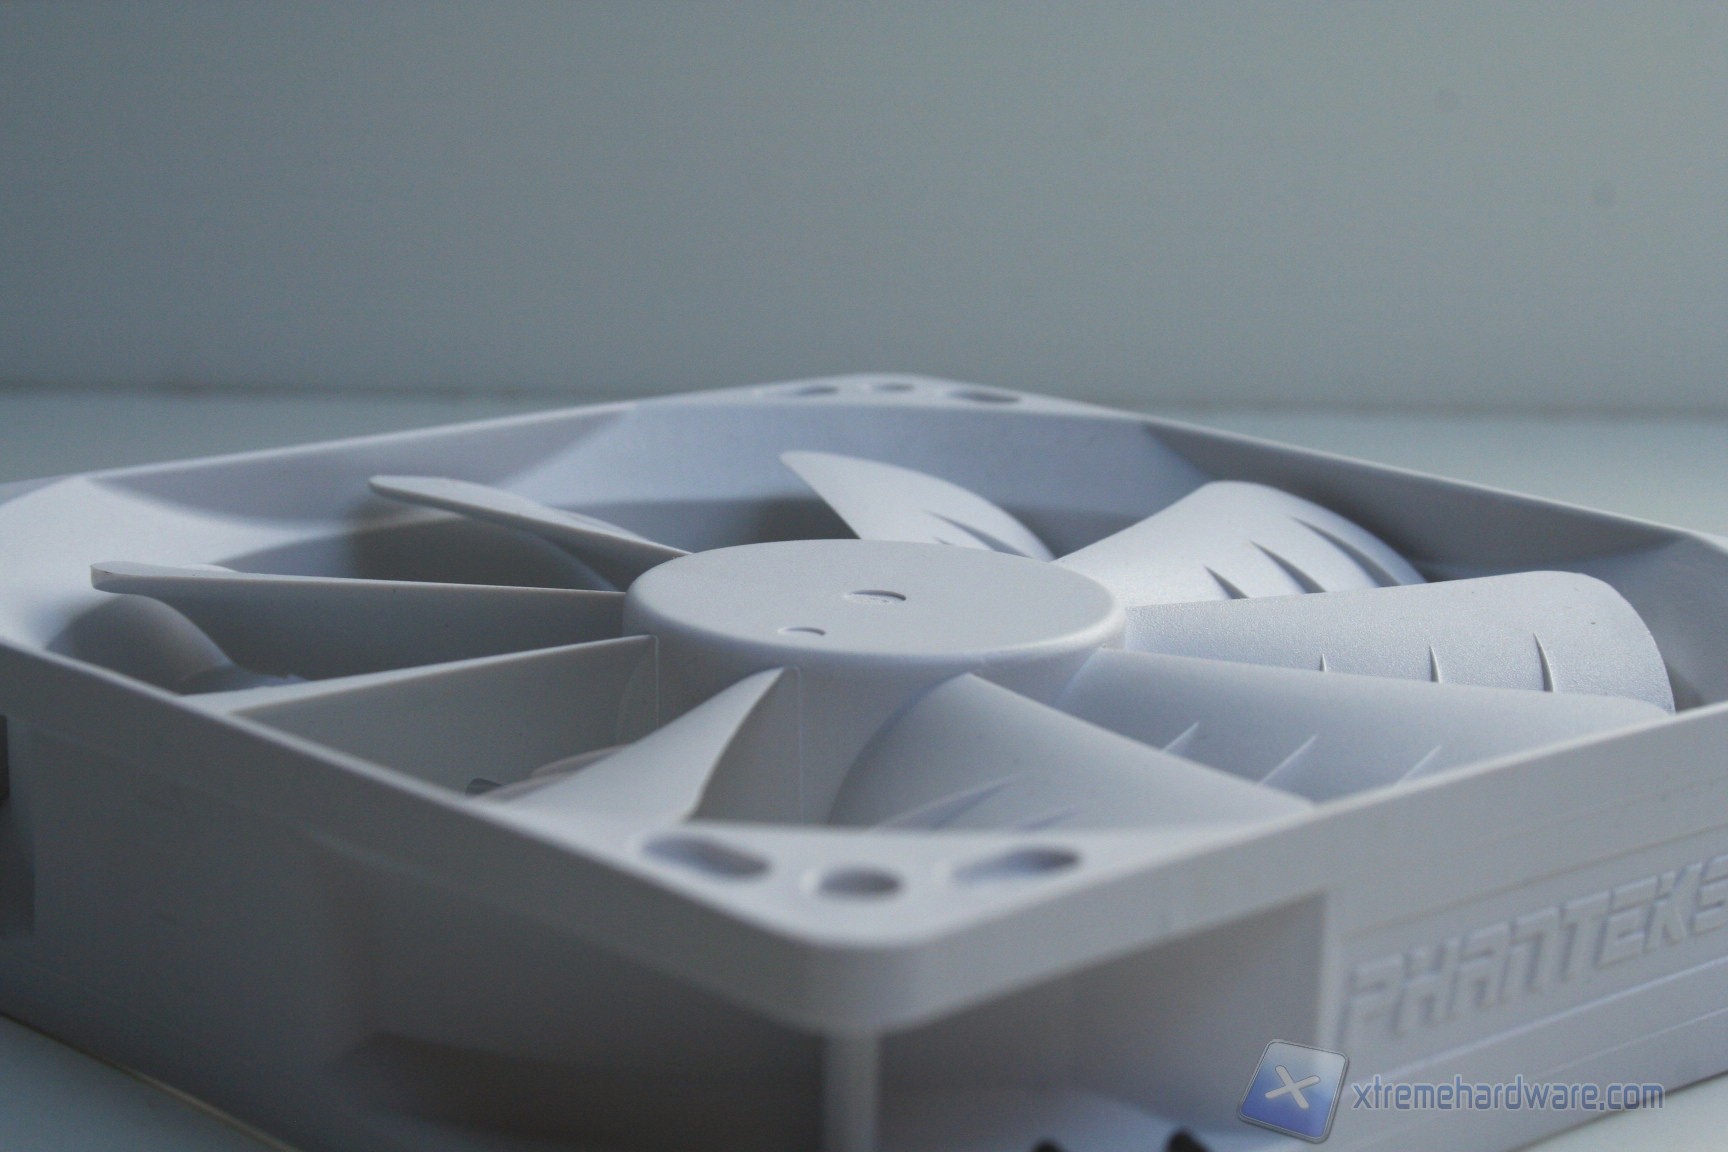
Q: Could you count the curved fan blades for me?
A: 9